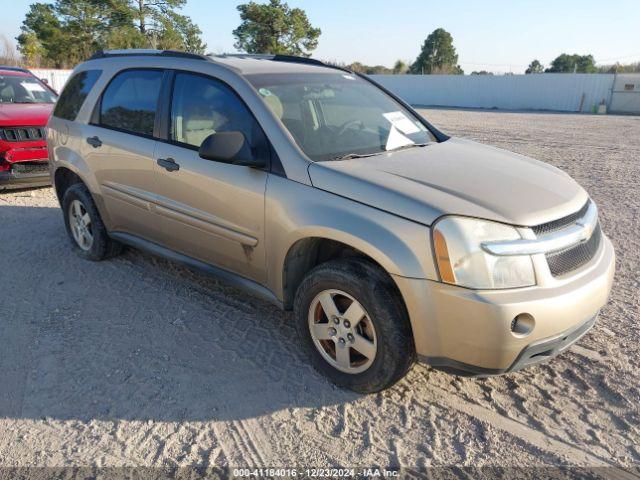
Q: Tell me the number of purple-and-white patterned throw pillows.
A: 0